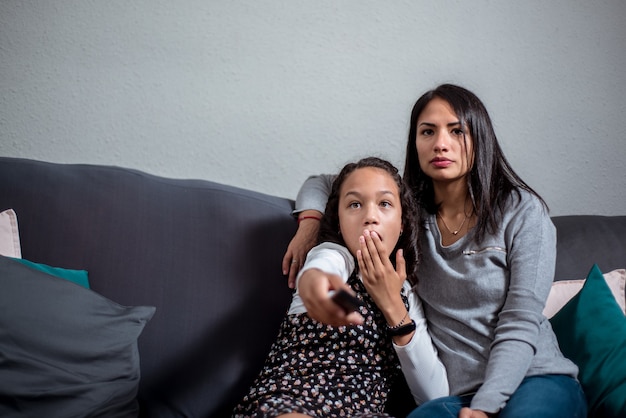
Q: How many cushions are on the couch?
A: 5